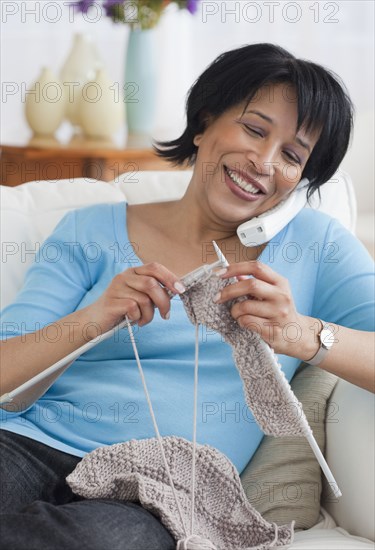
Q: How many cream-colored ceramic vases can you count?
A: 3